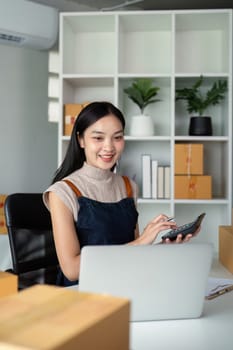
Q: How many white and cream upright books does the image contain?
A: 4